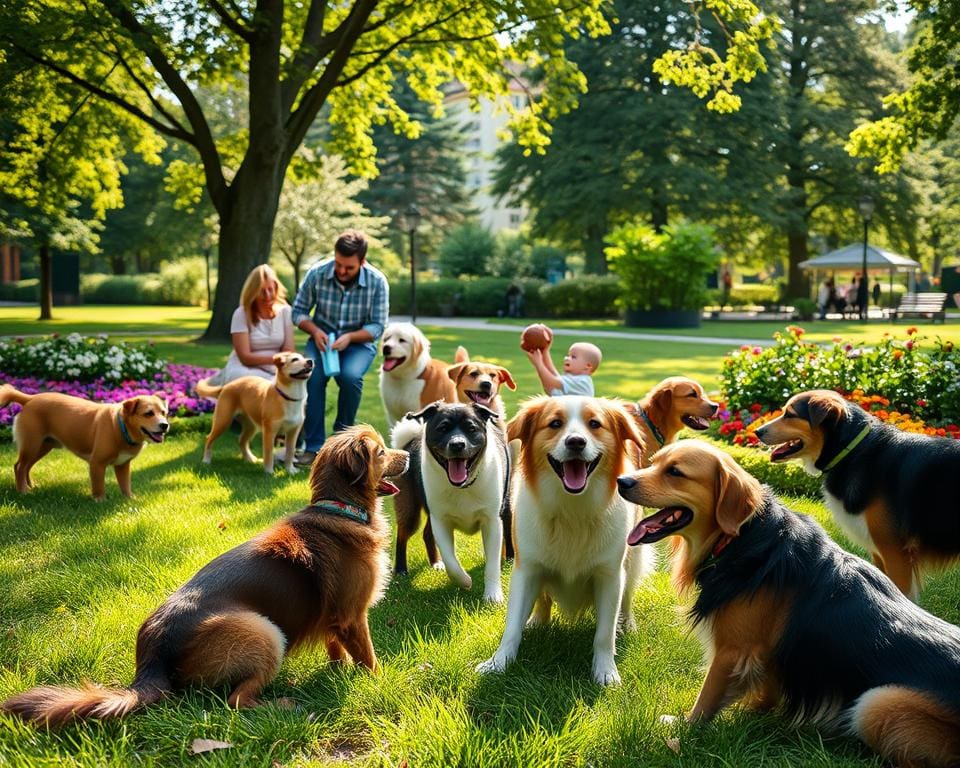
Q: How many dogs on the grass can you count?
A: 10